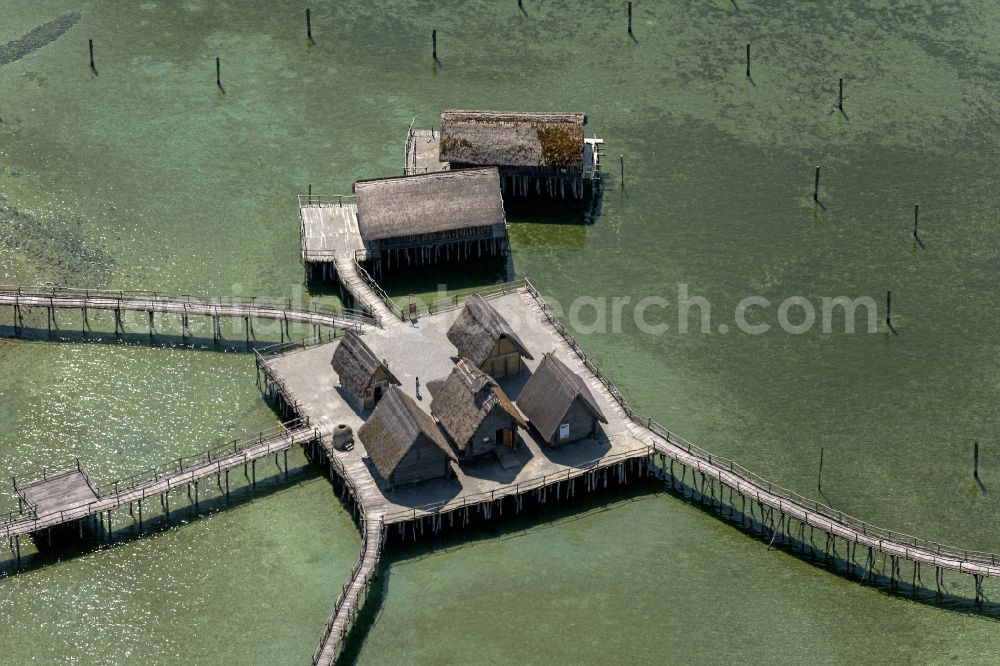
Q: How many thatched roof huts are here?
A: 7